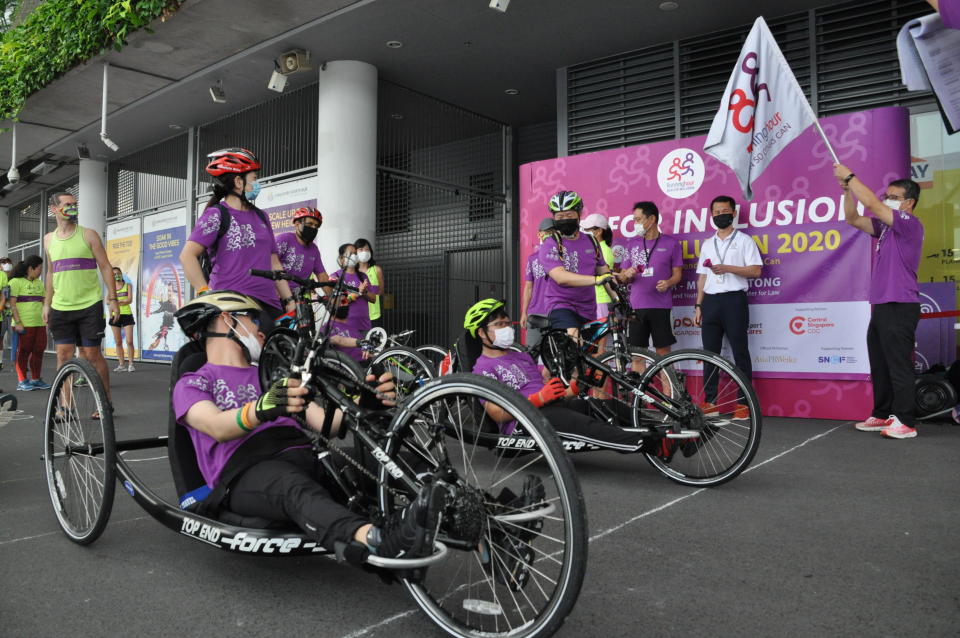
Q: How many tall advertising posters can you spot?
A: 3